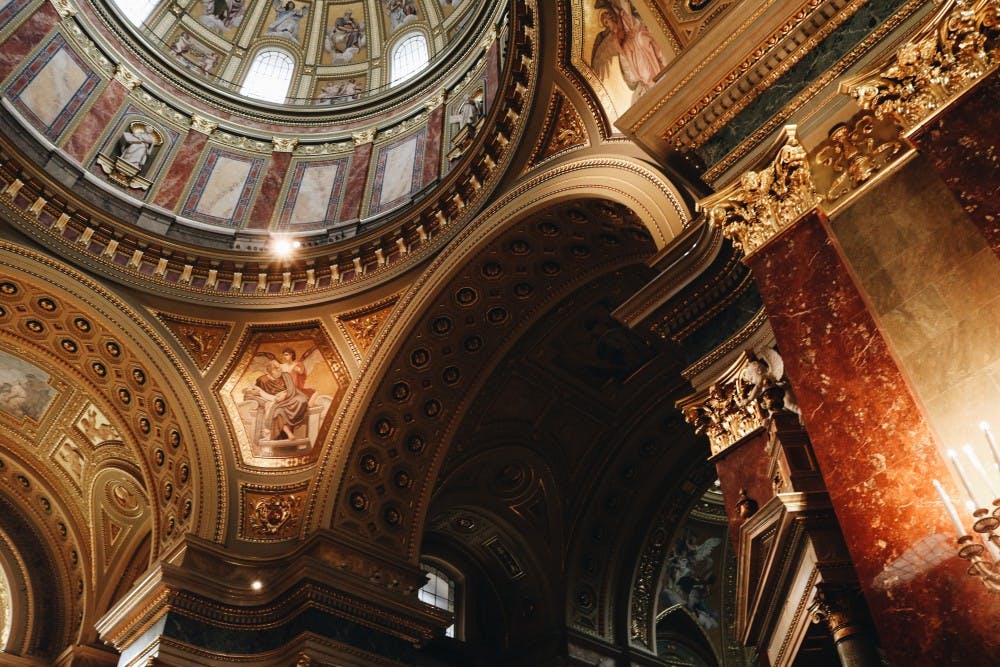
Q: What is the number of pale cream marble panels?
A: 4